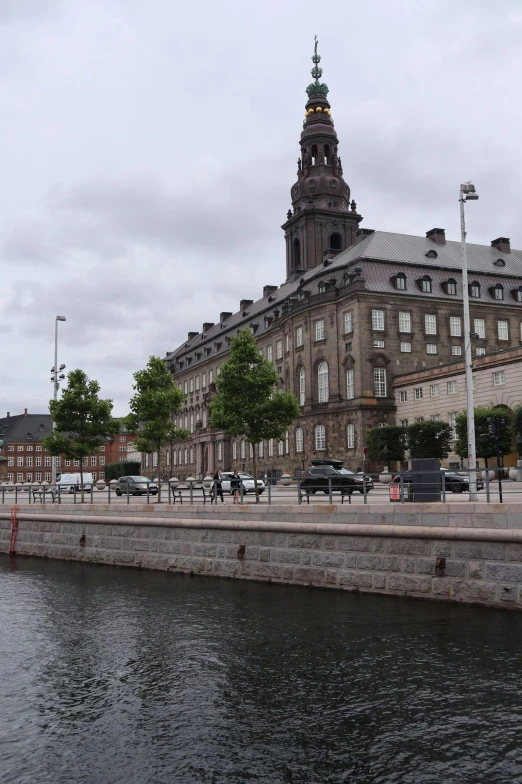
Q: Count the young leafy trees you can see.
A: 3